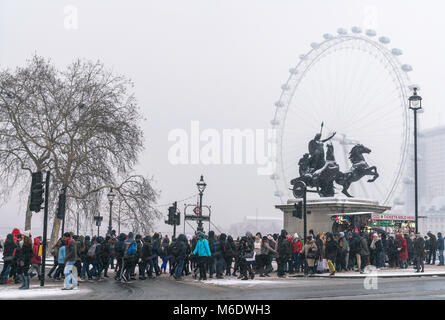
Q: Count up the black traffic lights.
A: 4